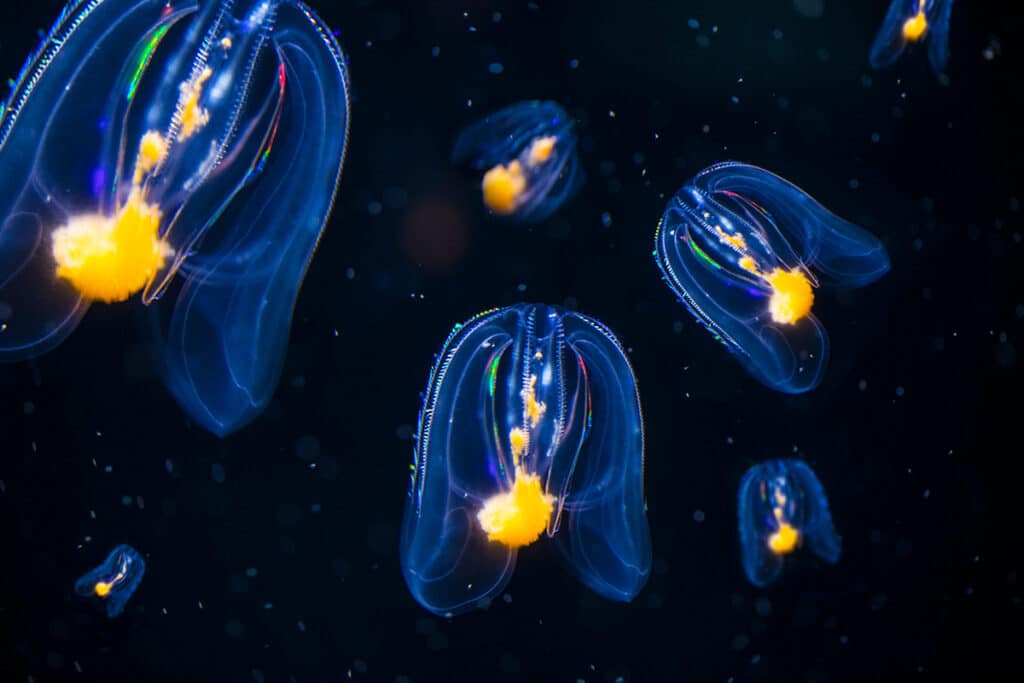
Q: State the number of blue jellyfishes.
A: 7